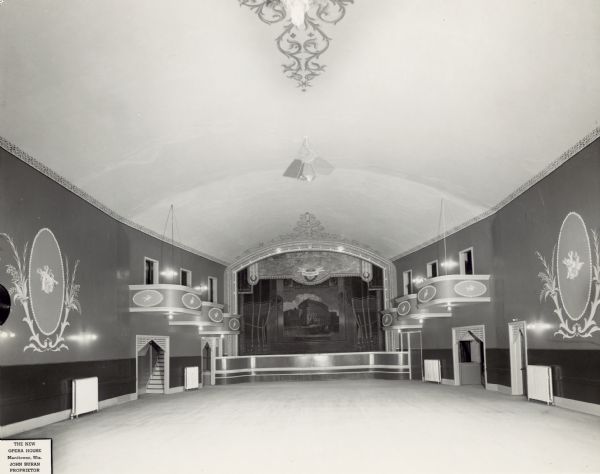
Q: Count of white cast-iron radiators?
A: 4